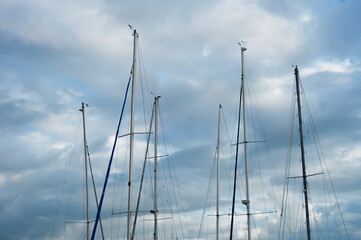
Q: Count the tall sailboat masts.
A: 6